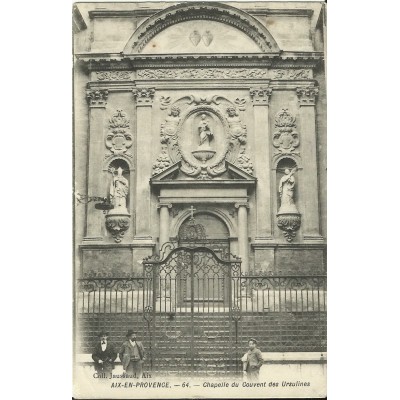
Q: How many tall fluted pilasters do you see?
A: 4